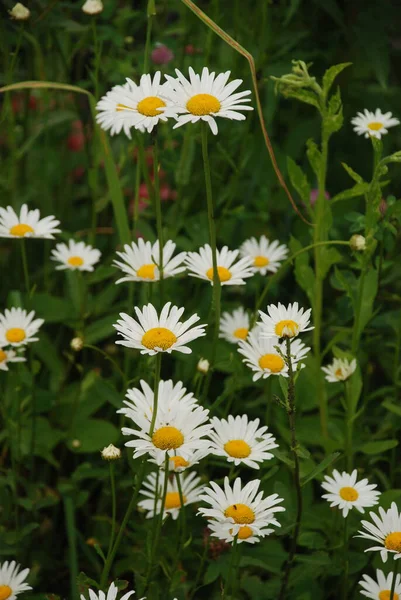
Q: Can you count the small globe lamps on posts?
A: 0